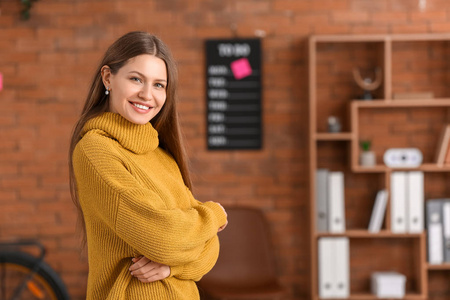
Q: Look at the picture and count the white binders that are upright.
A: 5